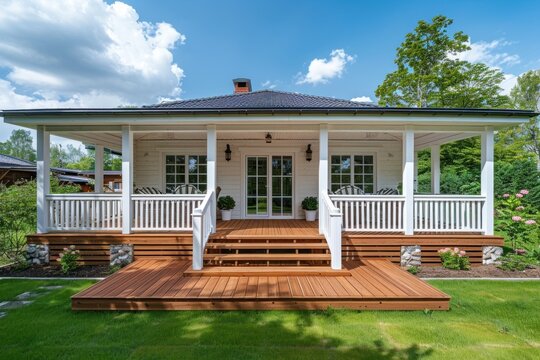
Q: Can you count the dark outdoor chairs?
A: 4